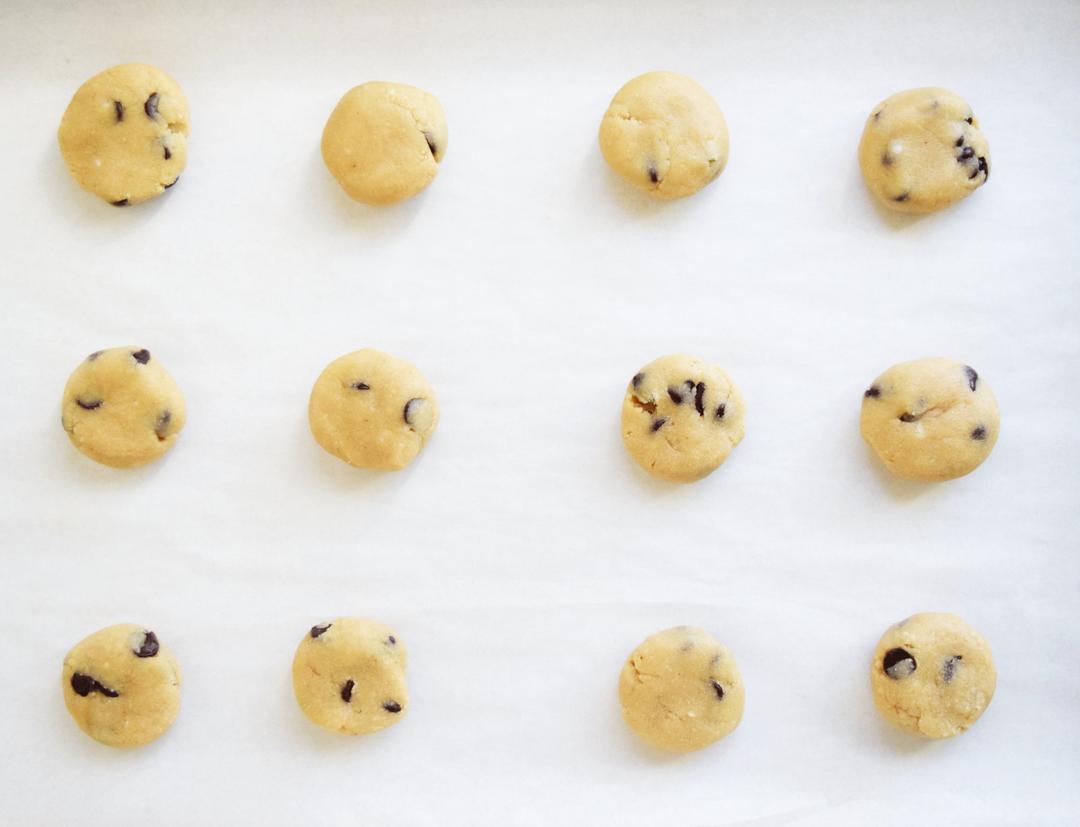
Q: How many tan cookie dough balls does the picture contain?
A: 12